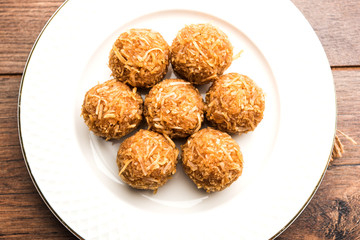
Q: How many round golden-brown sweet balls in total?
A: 7